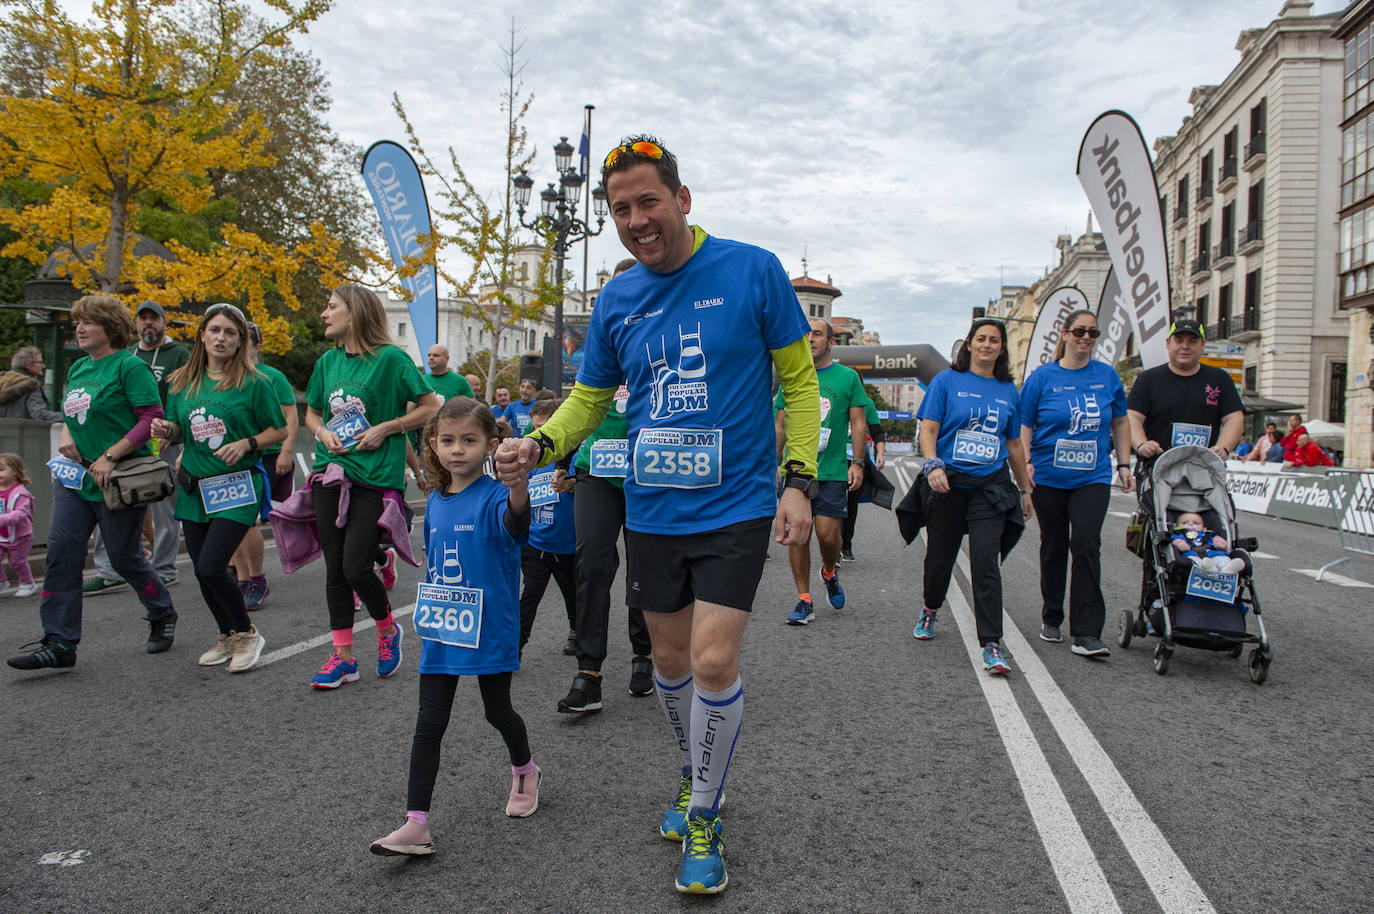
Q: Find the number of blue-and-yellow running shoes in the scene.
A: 2